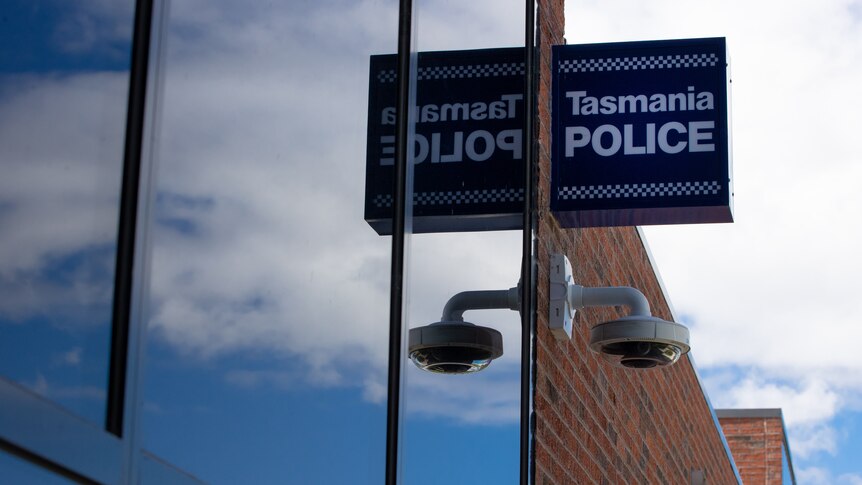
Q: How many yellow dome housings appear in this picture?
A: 0